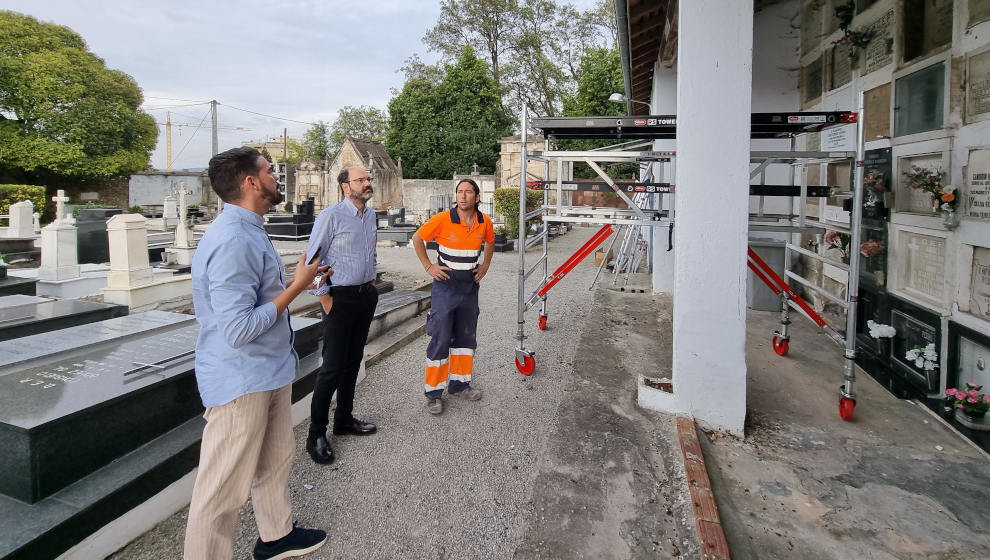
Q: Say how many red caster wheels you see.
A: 4